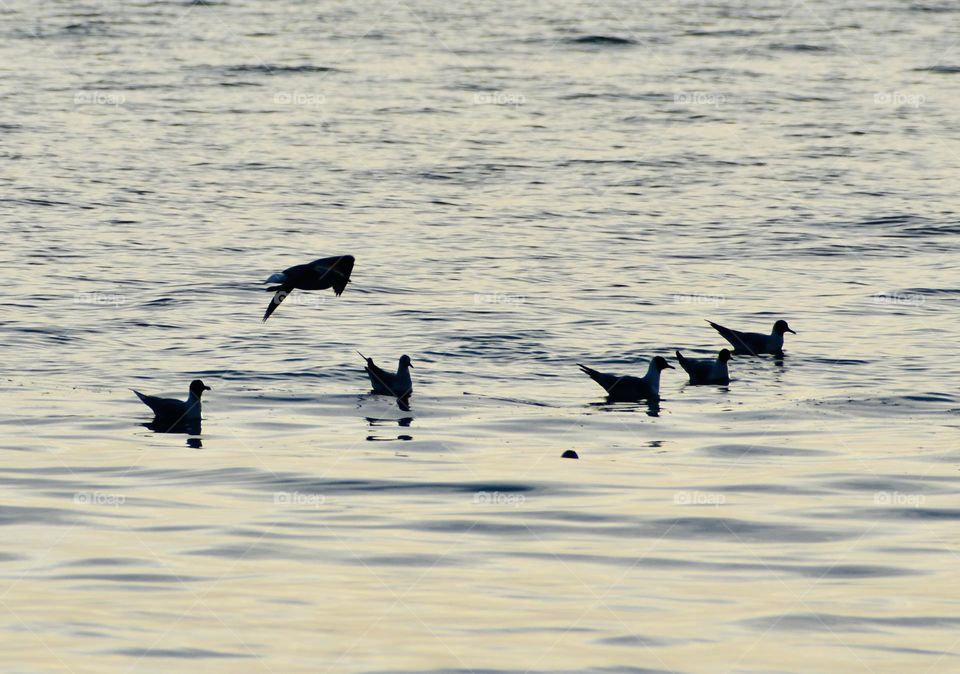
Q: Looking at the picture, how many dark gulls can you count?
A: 6